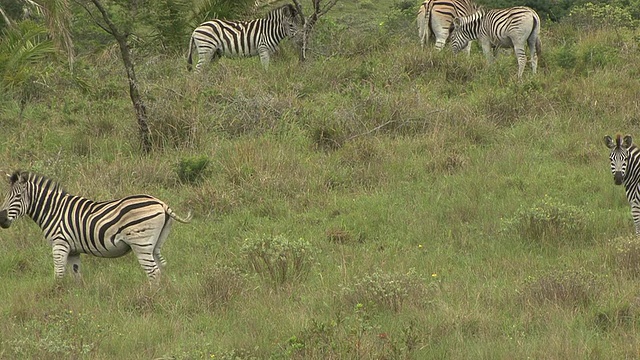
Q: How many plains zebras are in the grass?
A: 5